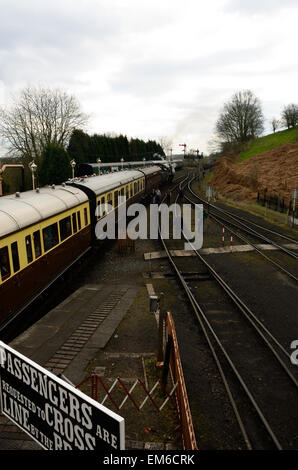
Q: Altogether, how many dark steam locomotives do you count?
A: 1